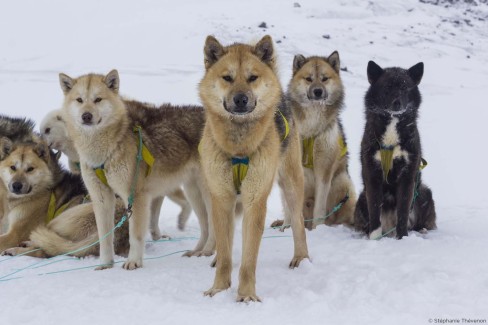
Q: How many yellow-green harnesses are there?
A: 5